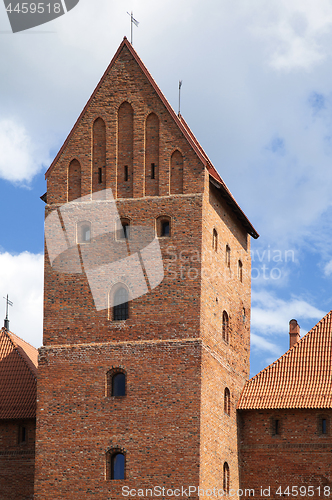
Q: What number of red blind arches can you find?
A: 5